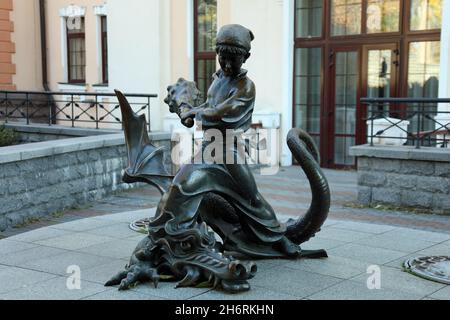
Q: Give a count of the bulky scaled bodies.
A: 1